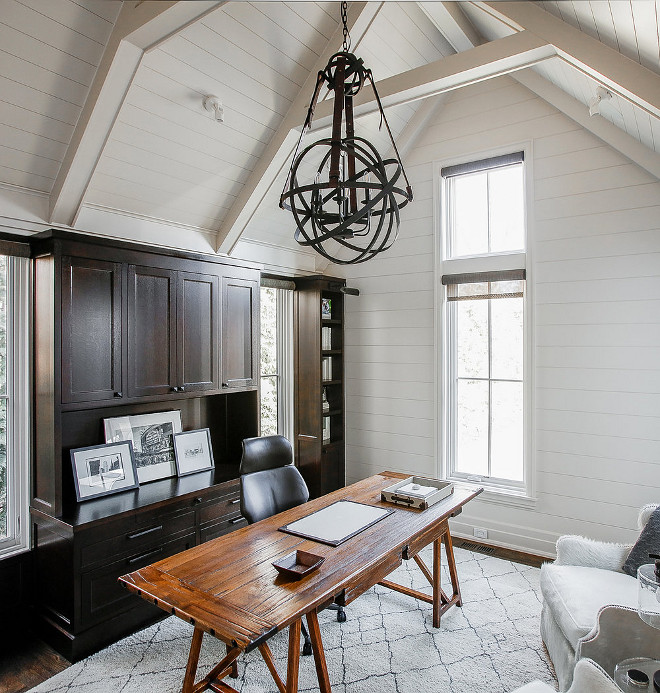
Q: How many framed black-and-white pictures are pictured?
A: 3